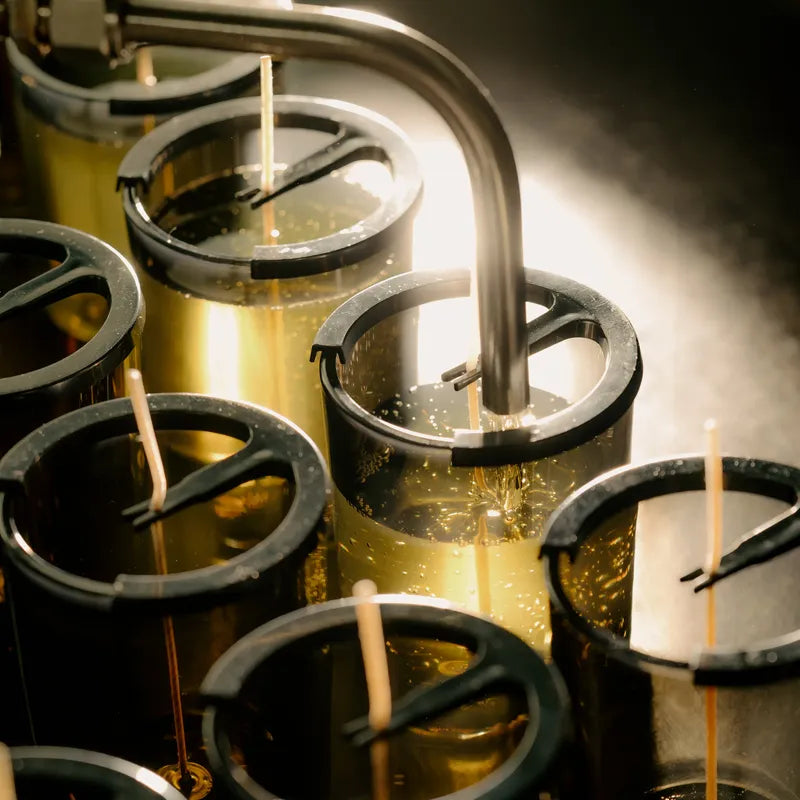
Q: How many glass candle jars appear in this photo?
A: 8